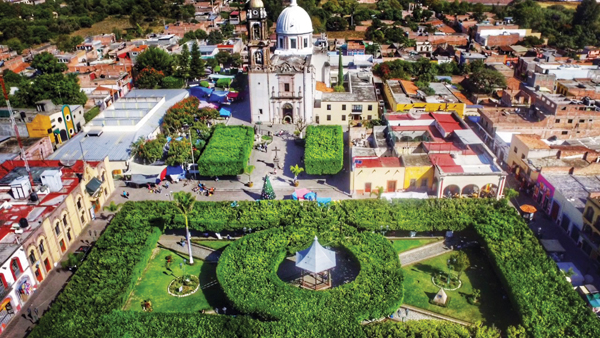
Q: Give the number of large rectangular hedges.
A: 2